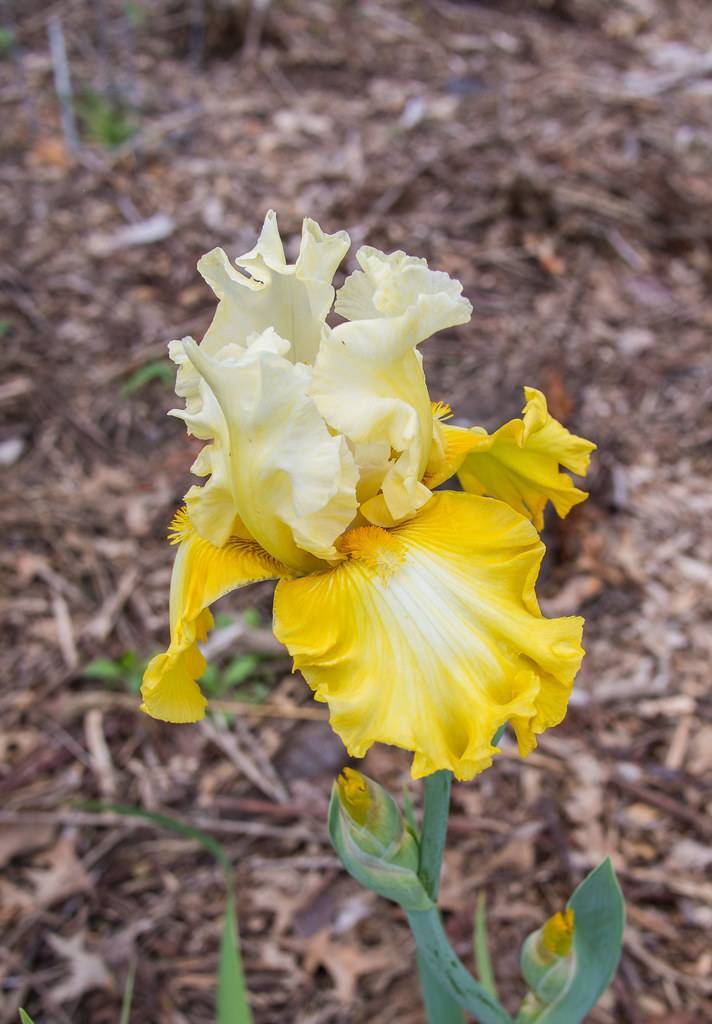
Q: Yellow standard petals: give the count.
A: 3